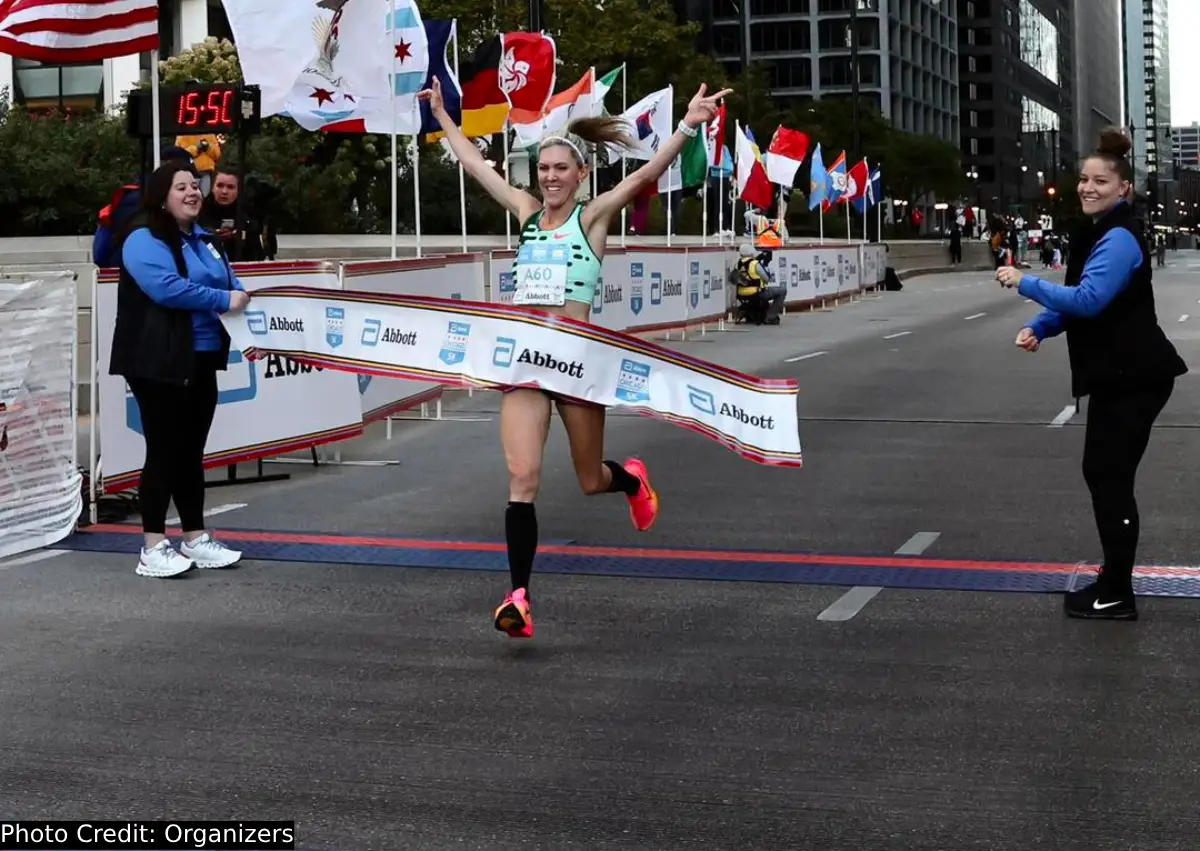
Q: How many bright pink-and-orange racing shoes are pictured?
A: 2